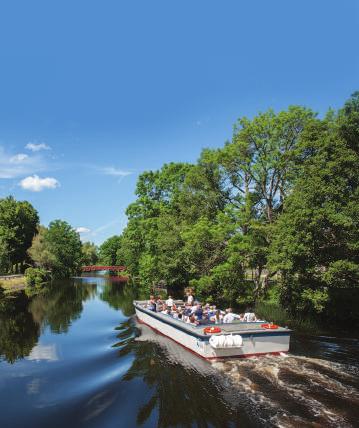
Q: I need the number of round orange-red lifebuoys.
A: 2